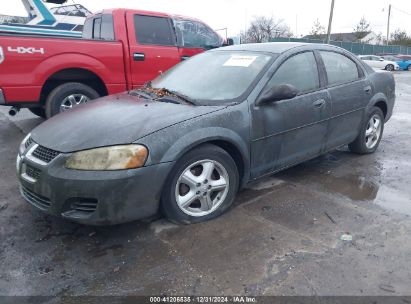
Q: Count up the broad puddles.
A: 1